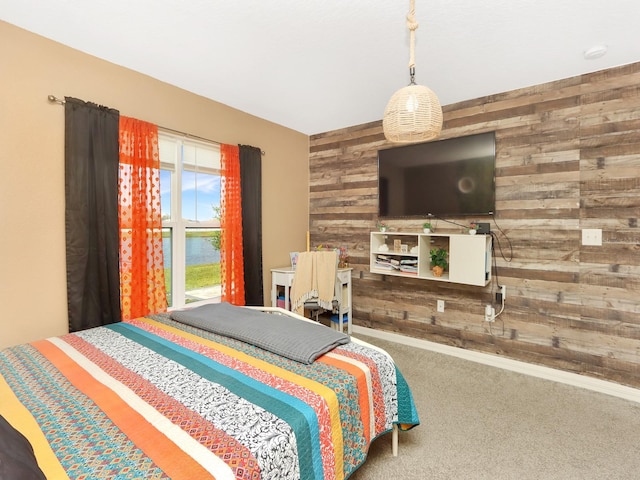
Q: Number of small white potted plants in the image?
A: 3